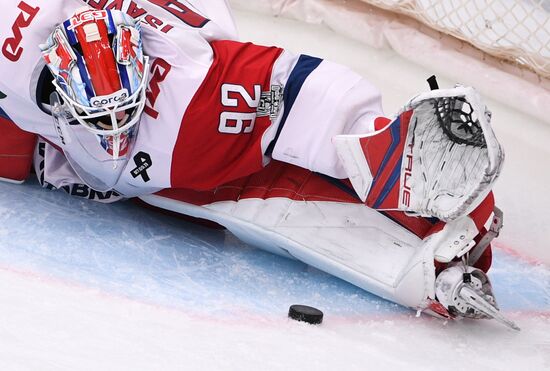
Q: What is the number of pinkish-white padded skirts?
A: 1